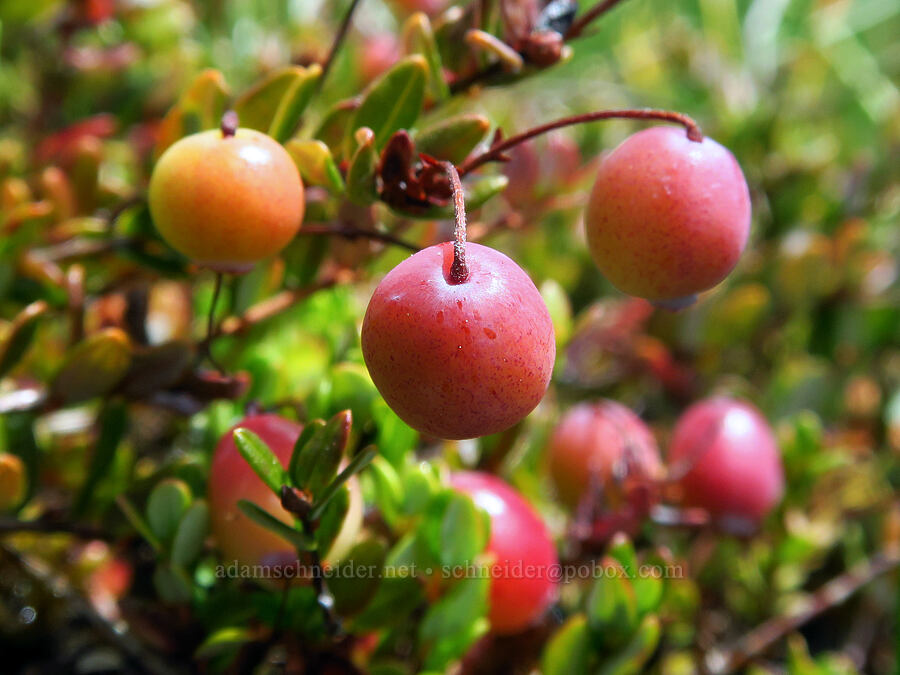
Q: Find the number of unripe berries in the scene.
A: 1